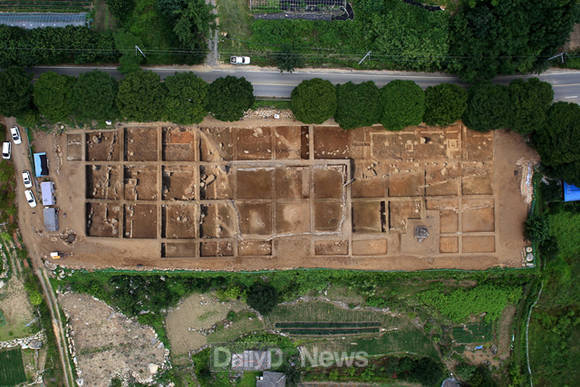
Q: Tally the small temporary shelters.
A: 3